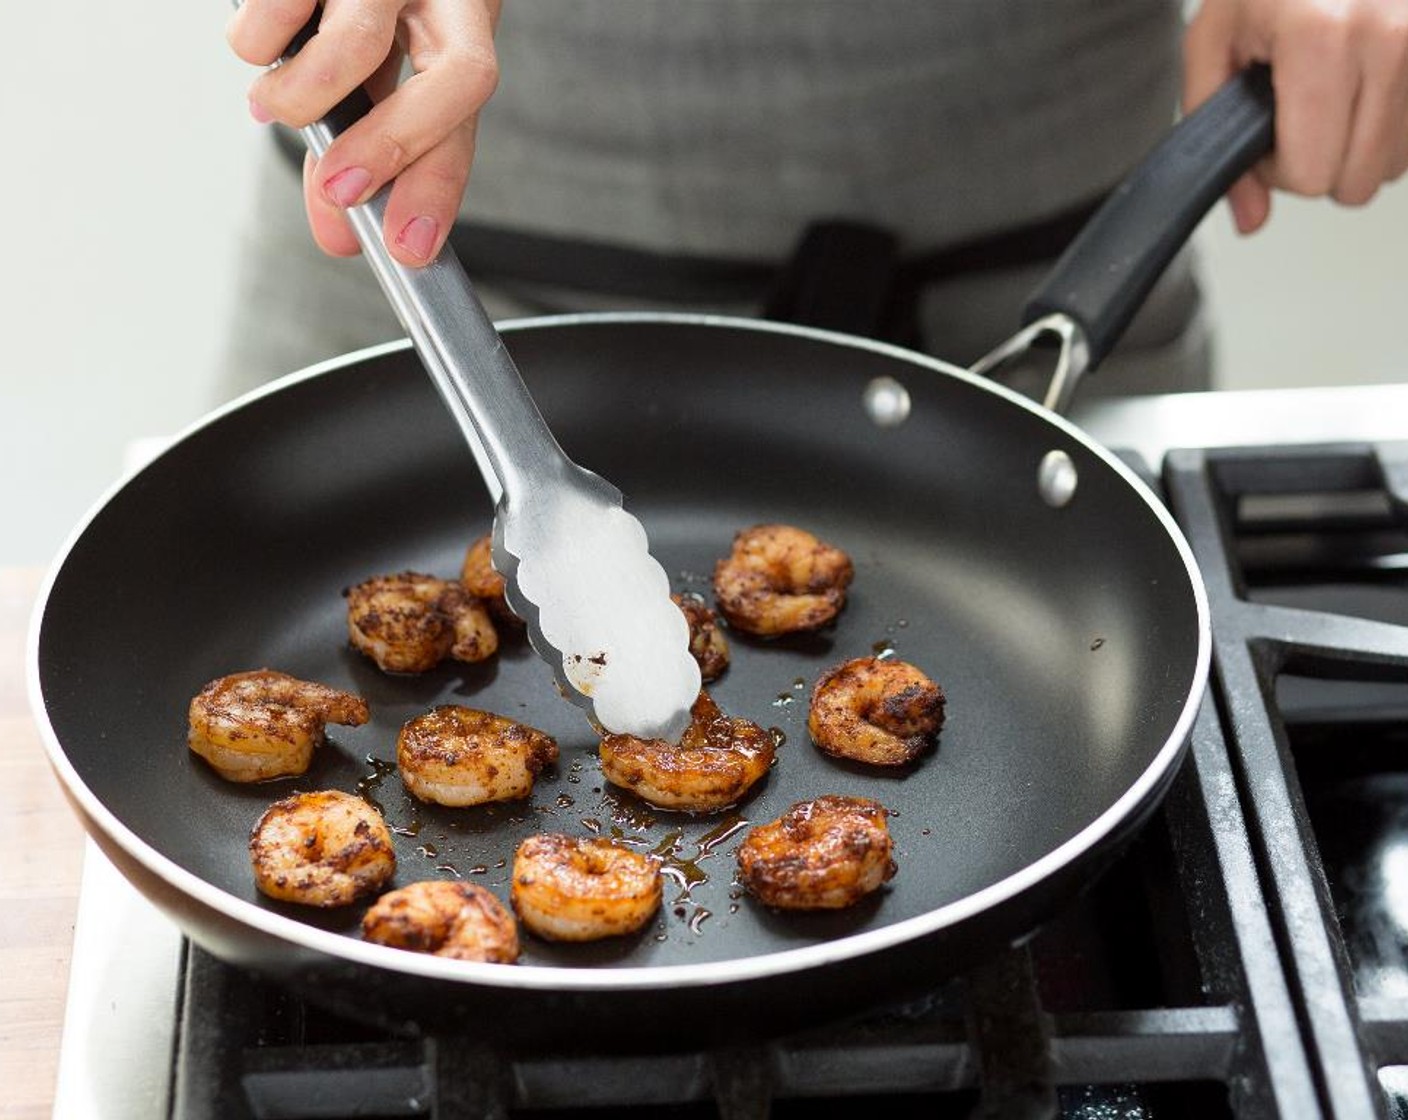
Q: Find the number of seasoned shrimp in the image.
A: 12